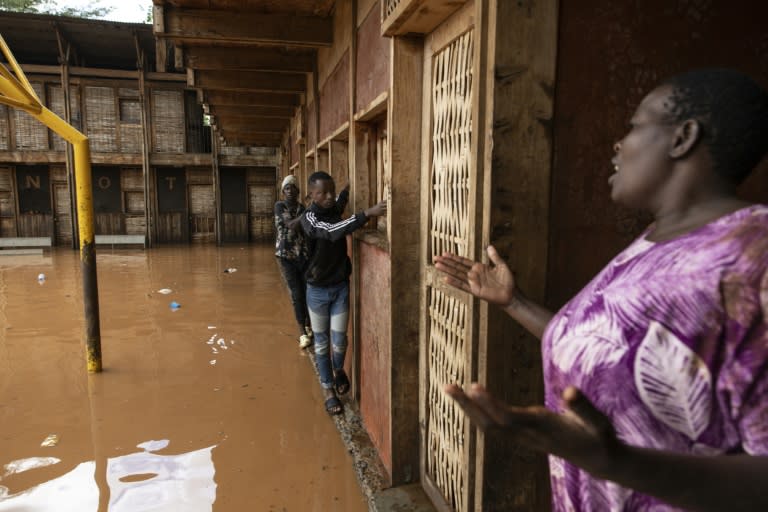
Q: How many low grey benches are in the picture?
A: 2